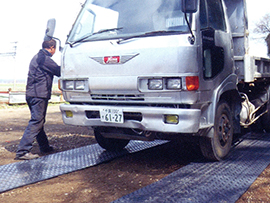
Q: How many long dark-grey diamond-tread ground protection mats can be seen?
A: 2